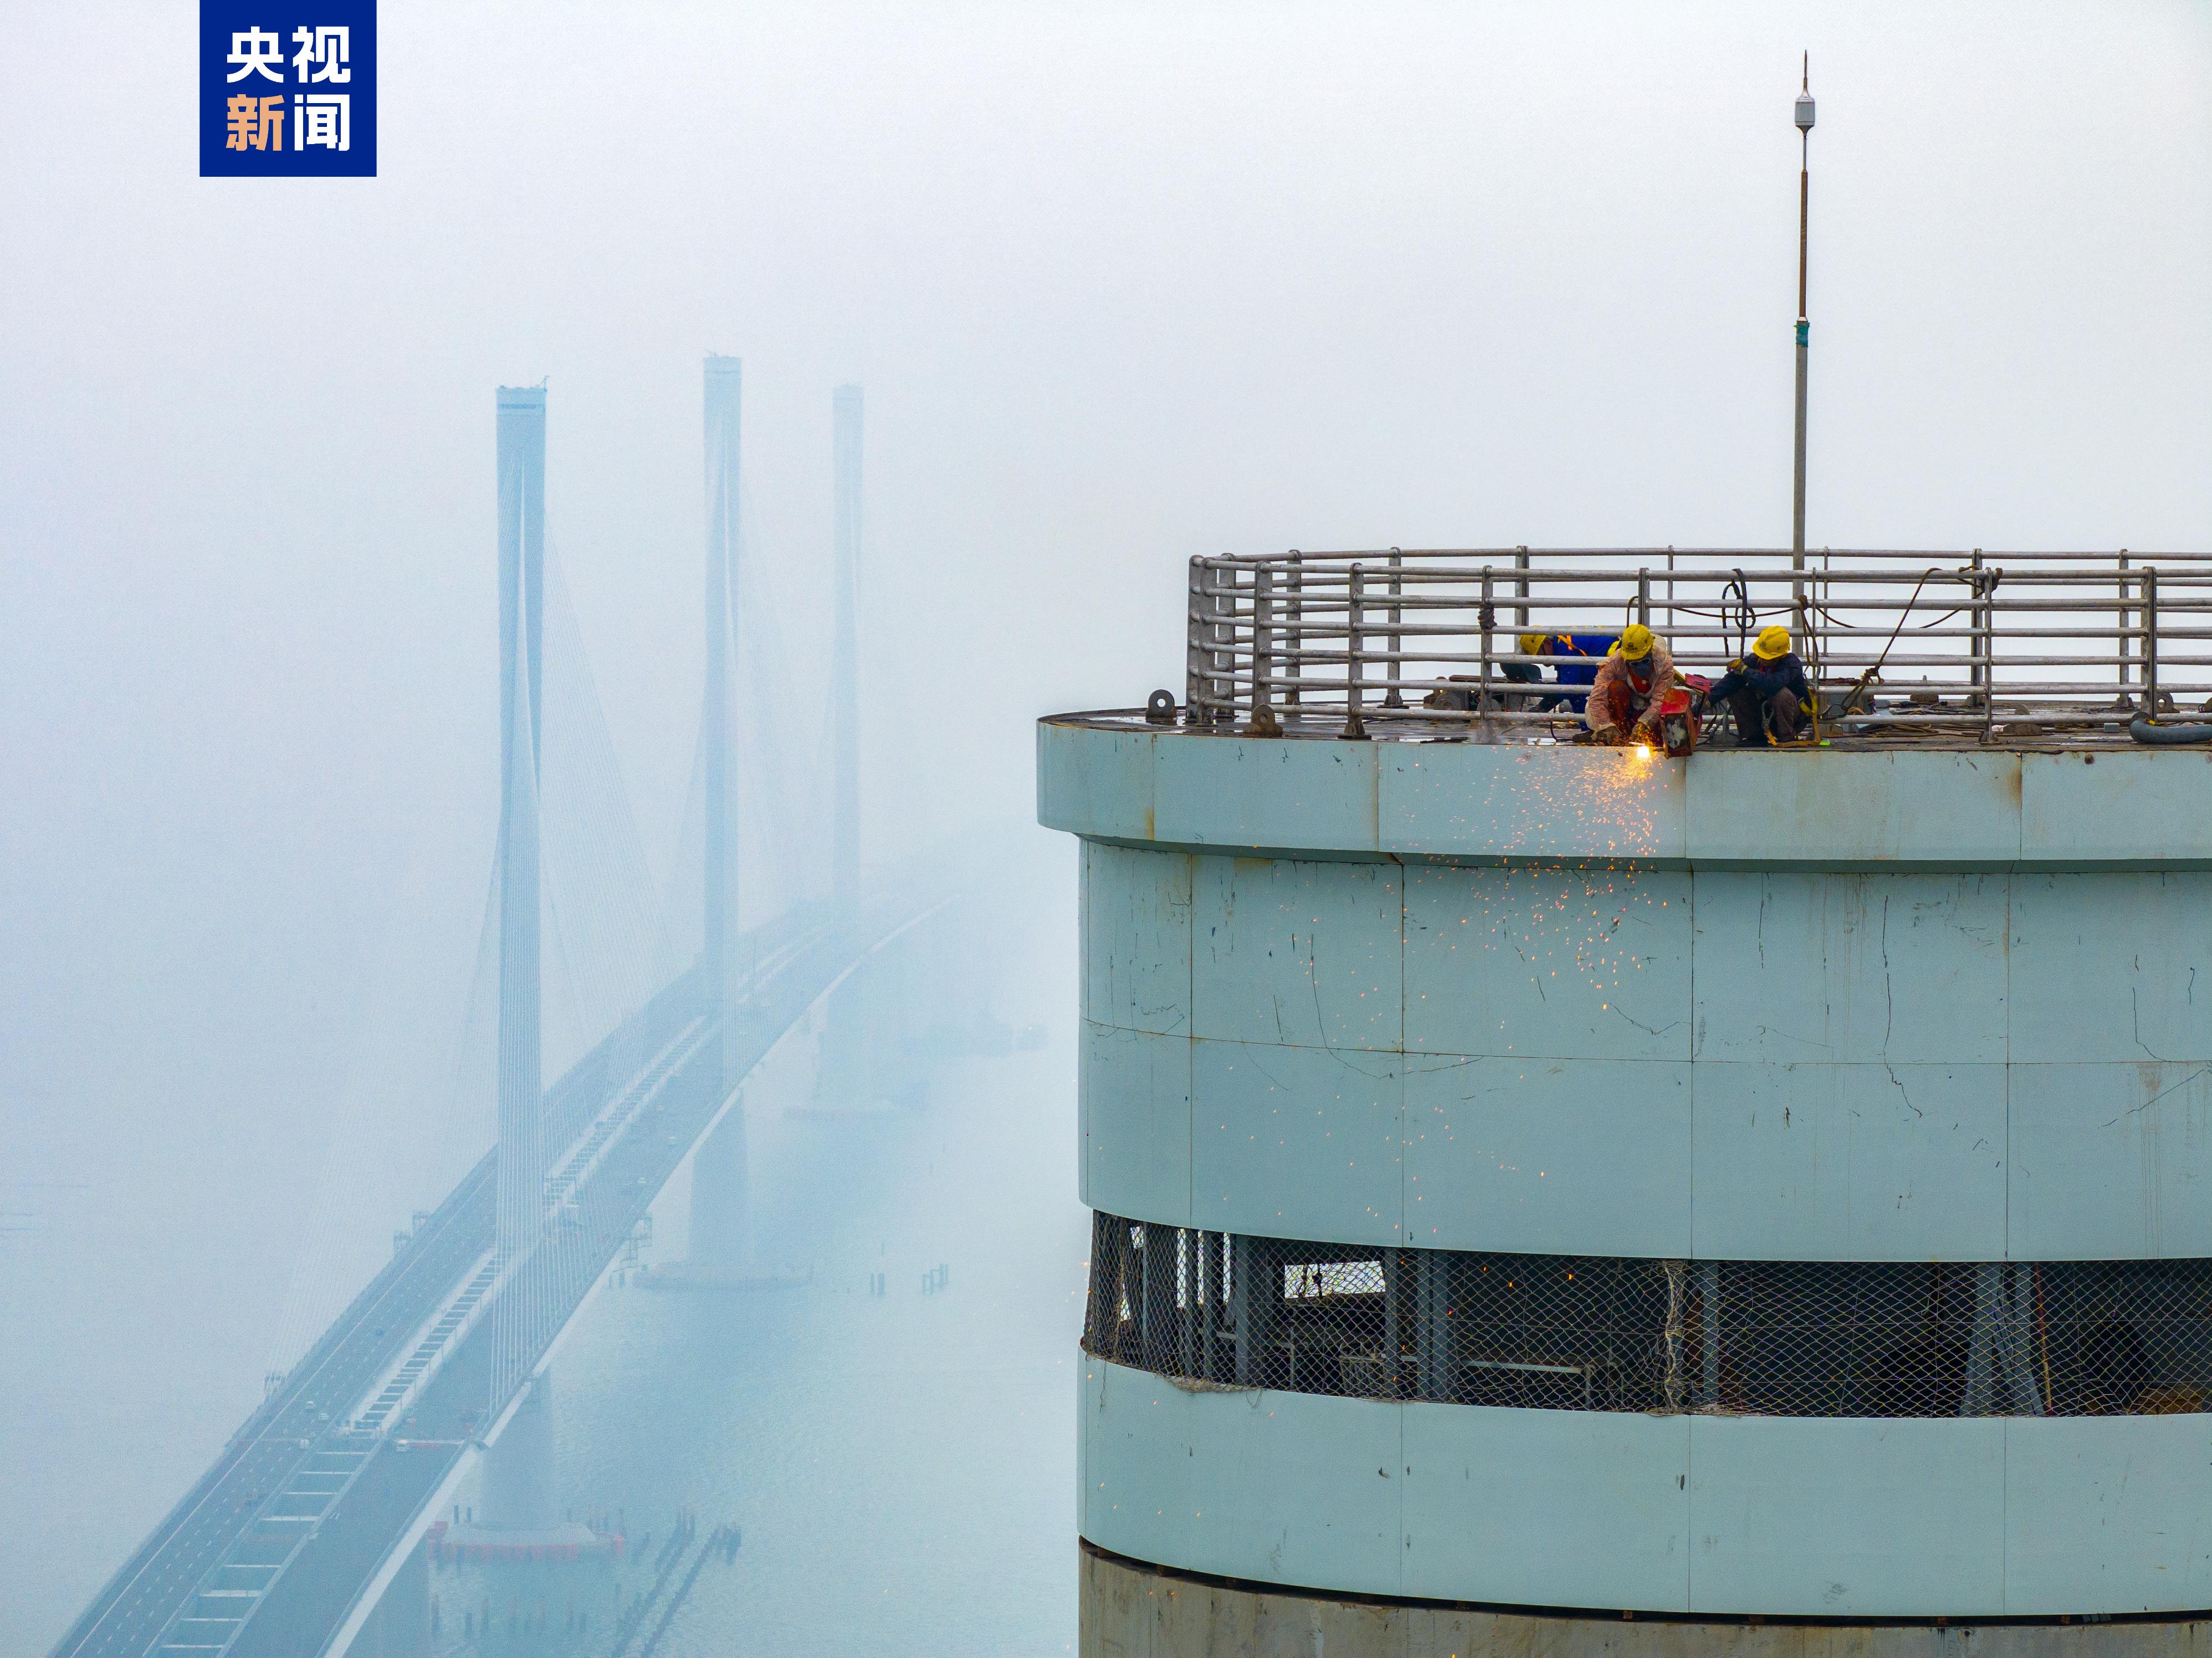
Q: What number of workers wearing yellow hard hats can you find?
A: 3